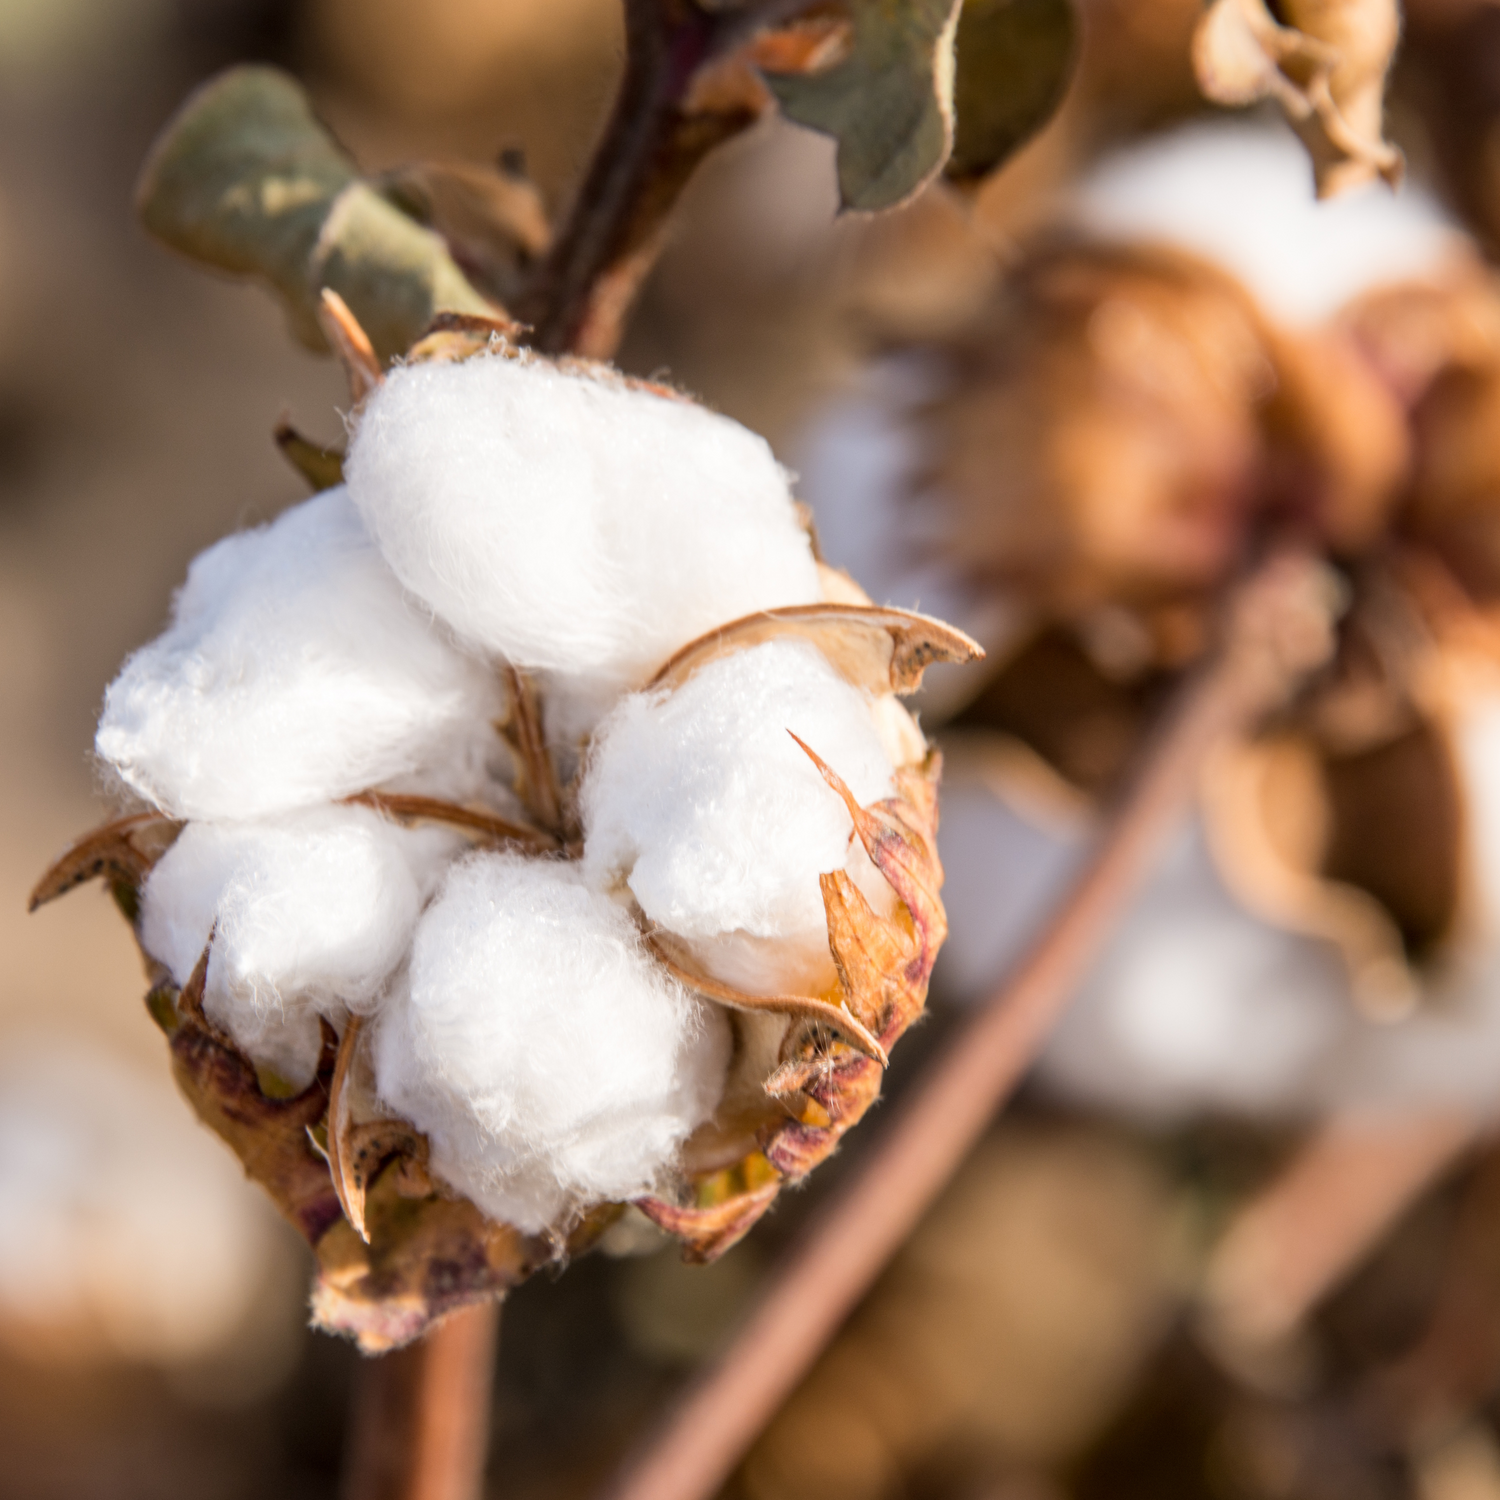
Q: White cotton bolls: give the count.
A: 5